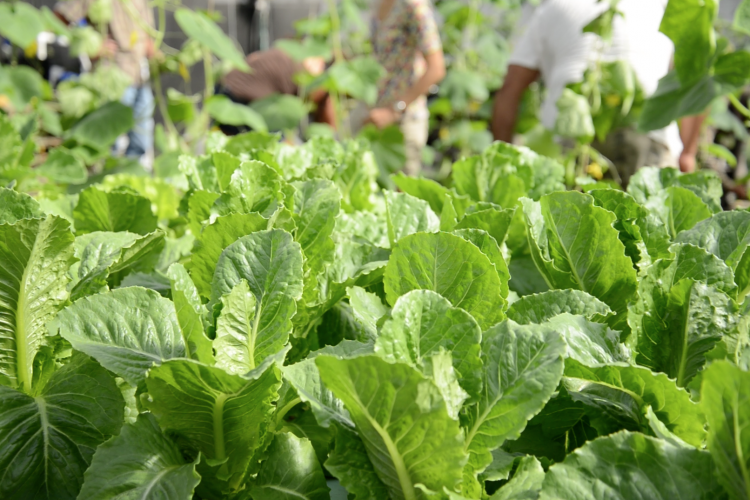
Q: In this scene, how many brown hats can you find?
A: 0